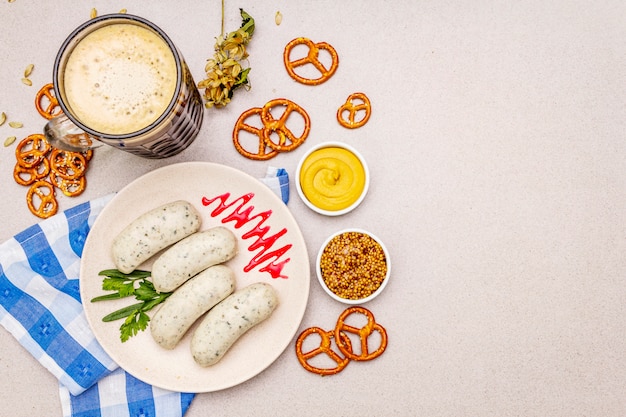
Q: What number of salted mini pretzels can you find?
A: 13